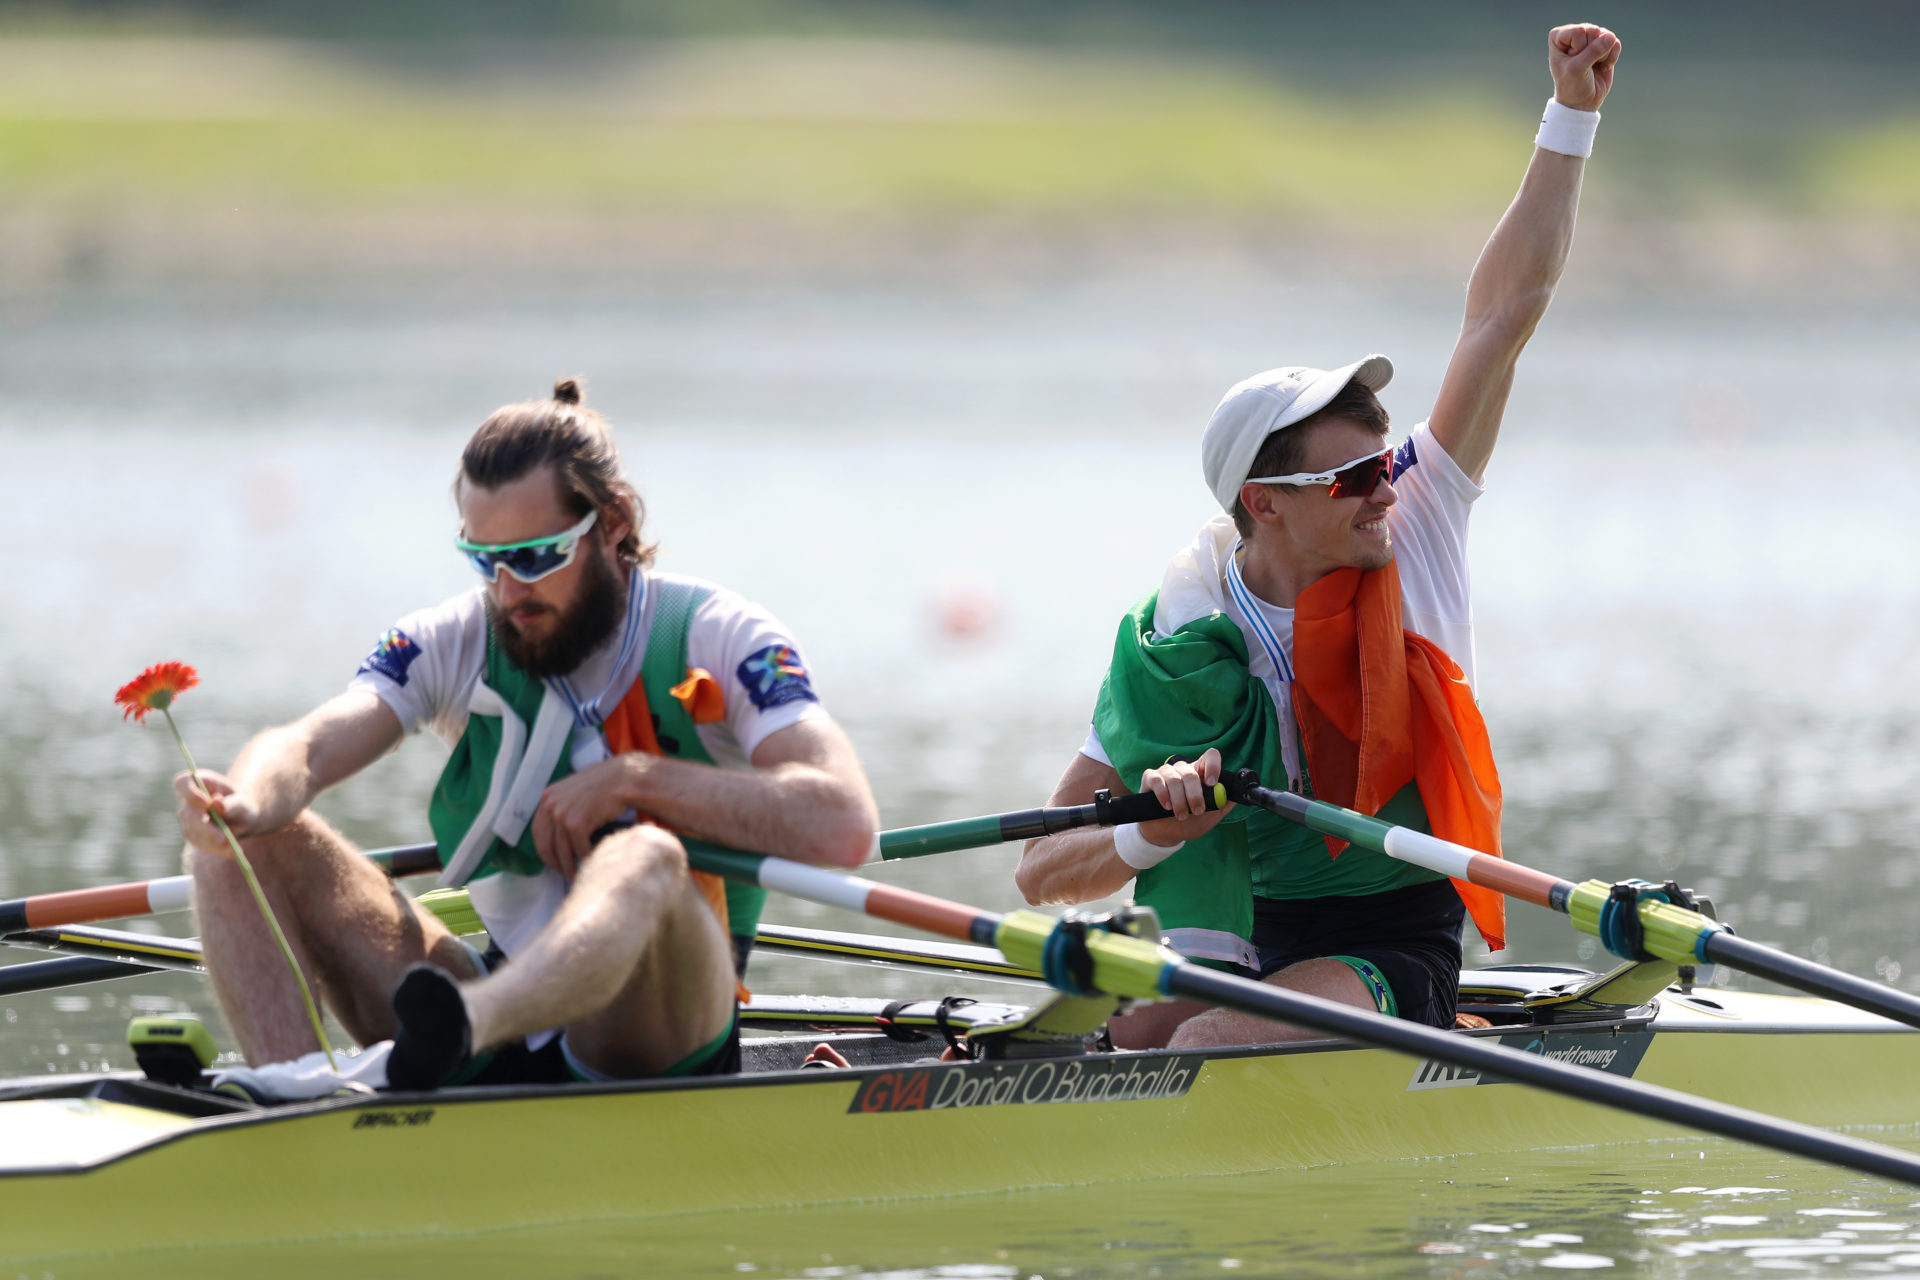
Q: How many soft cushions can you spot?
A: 0